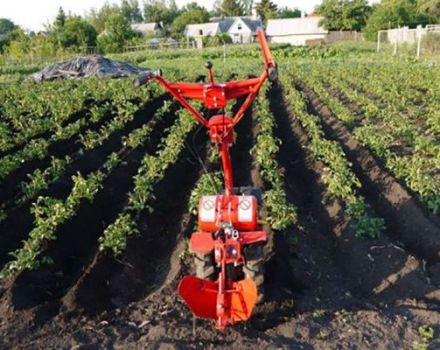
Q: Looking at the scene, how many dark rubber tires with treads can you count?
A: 2